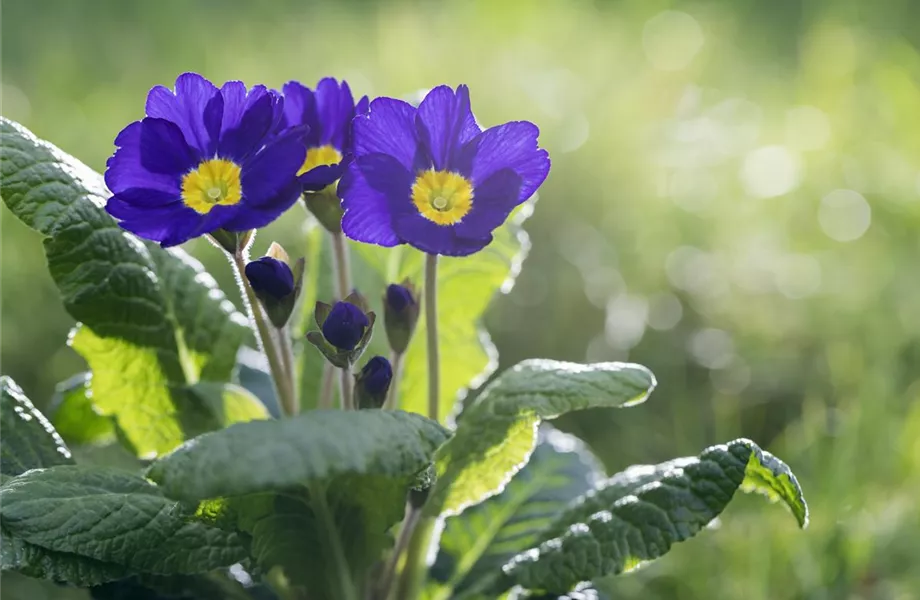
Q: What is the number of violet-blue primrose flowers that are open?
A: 3